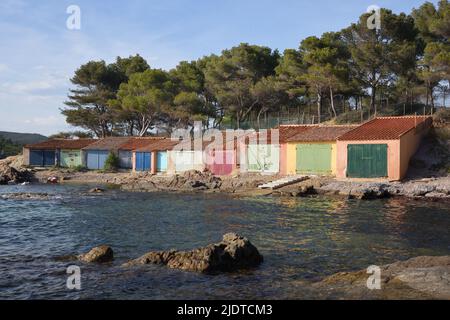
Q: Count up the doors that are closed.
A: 11